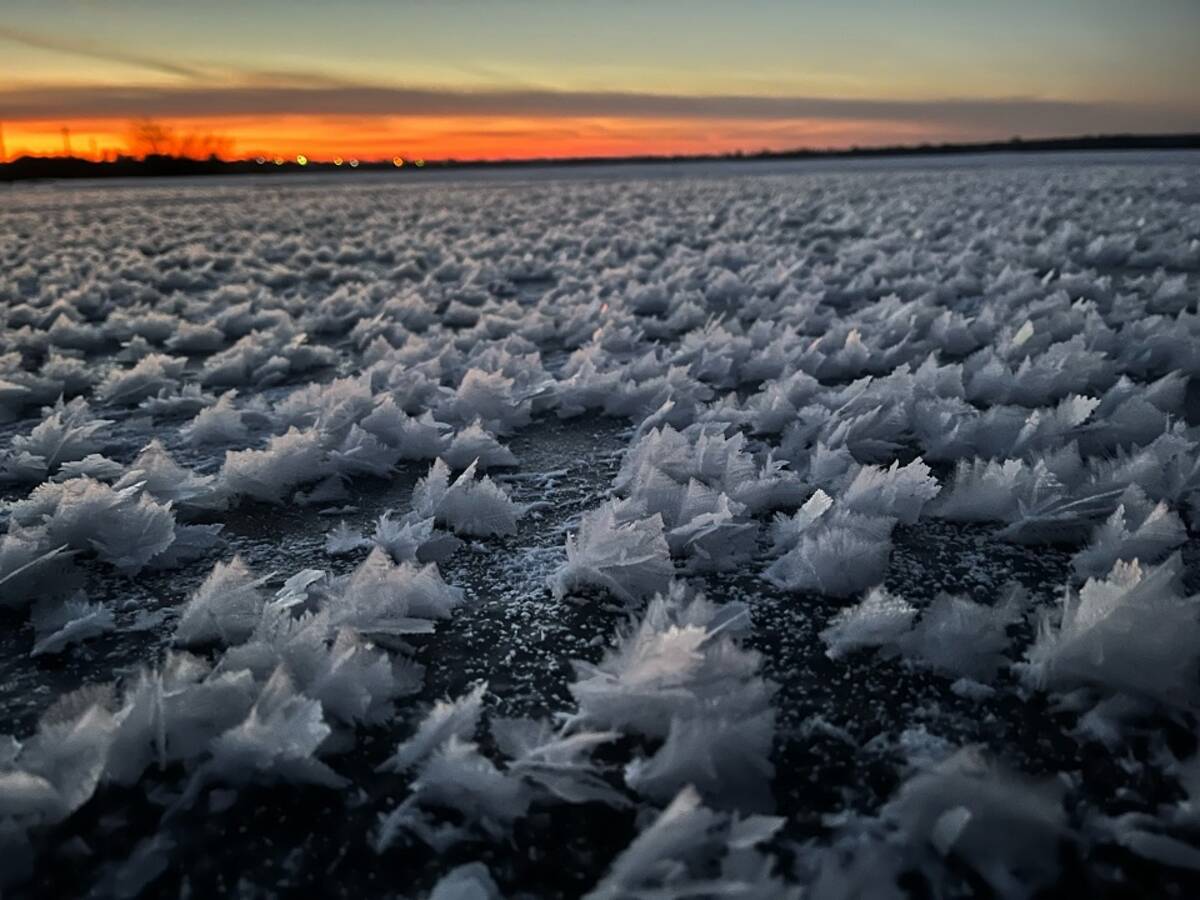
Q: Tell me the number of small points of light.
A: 7